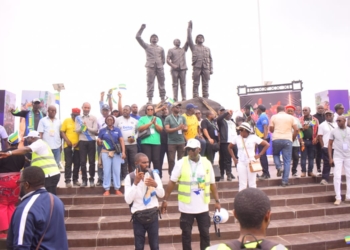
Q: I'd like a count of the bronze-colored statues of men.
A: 3